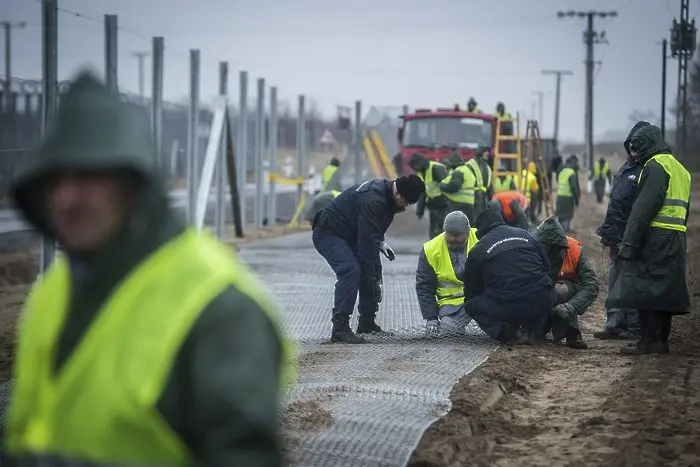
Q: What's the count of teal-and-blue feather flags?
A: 0